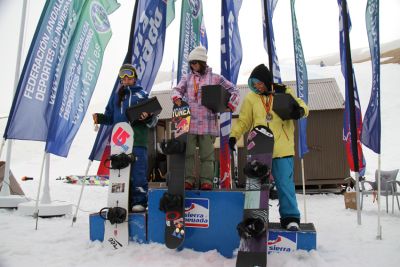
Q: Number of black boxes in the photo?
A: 3